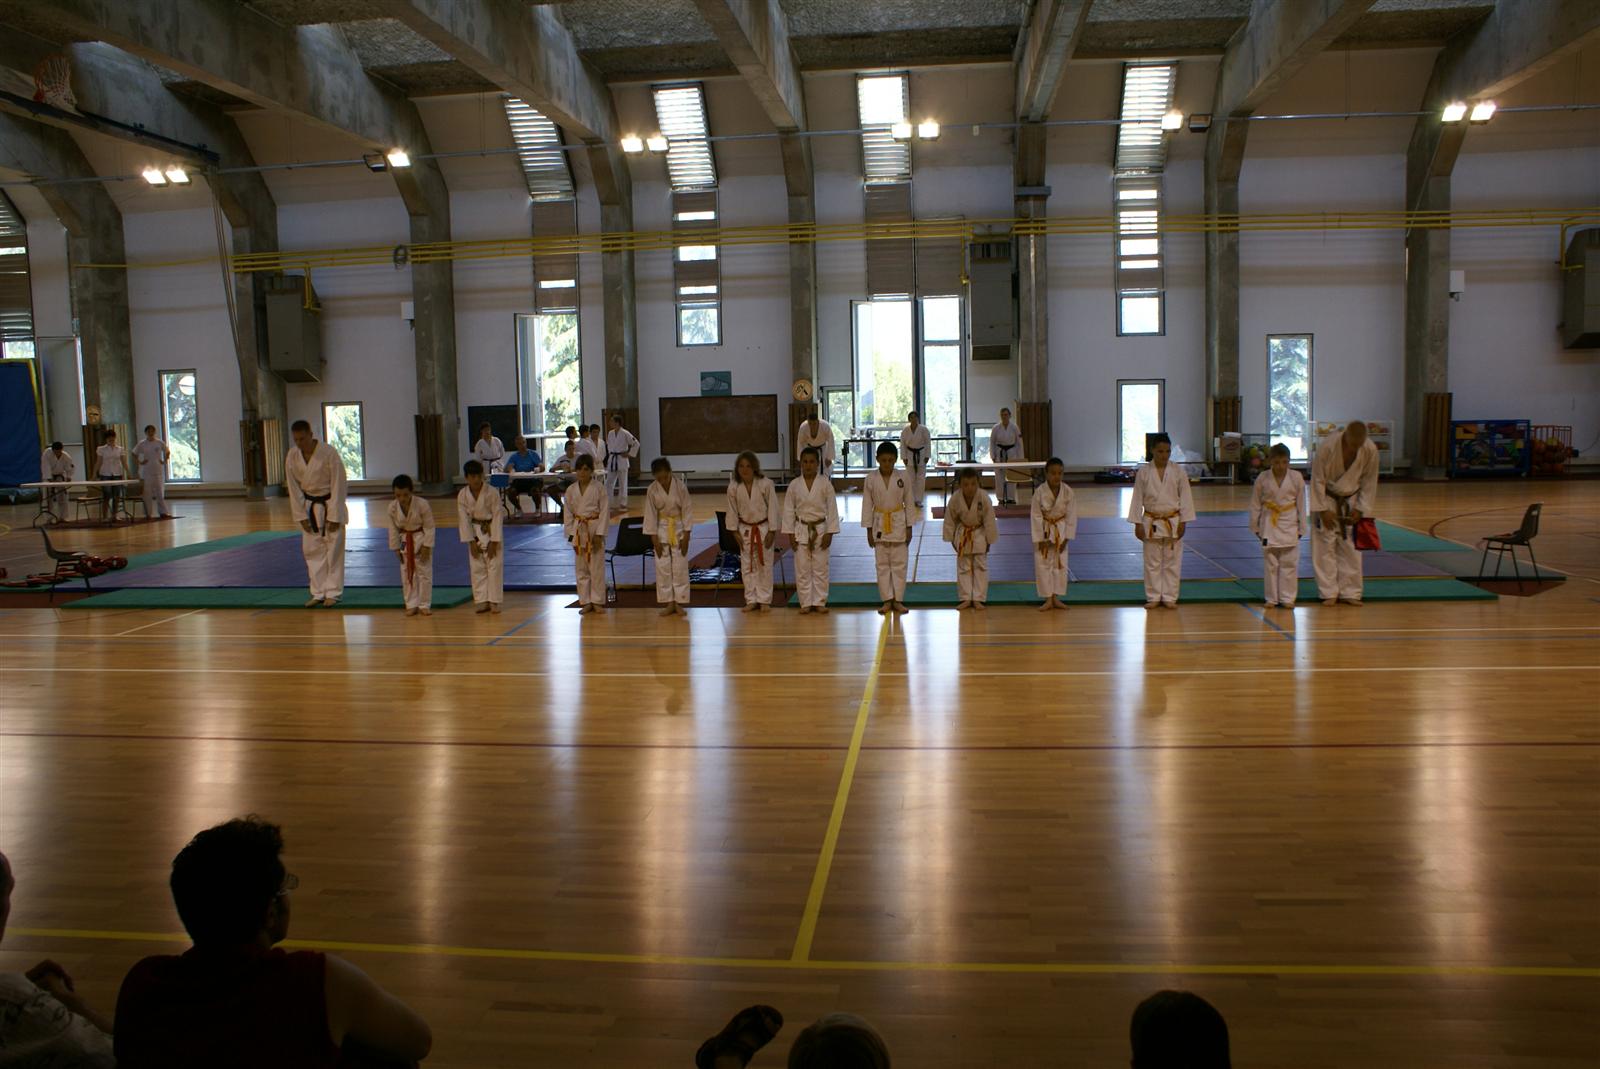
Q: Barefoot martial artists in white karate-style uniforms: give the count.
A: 13